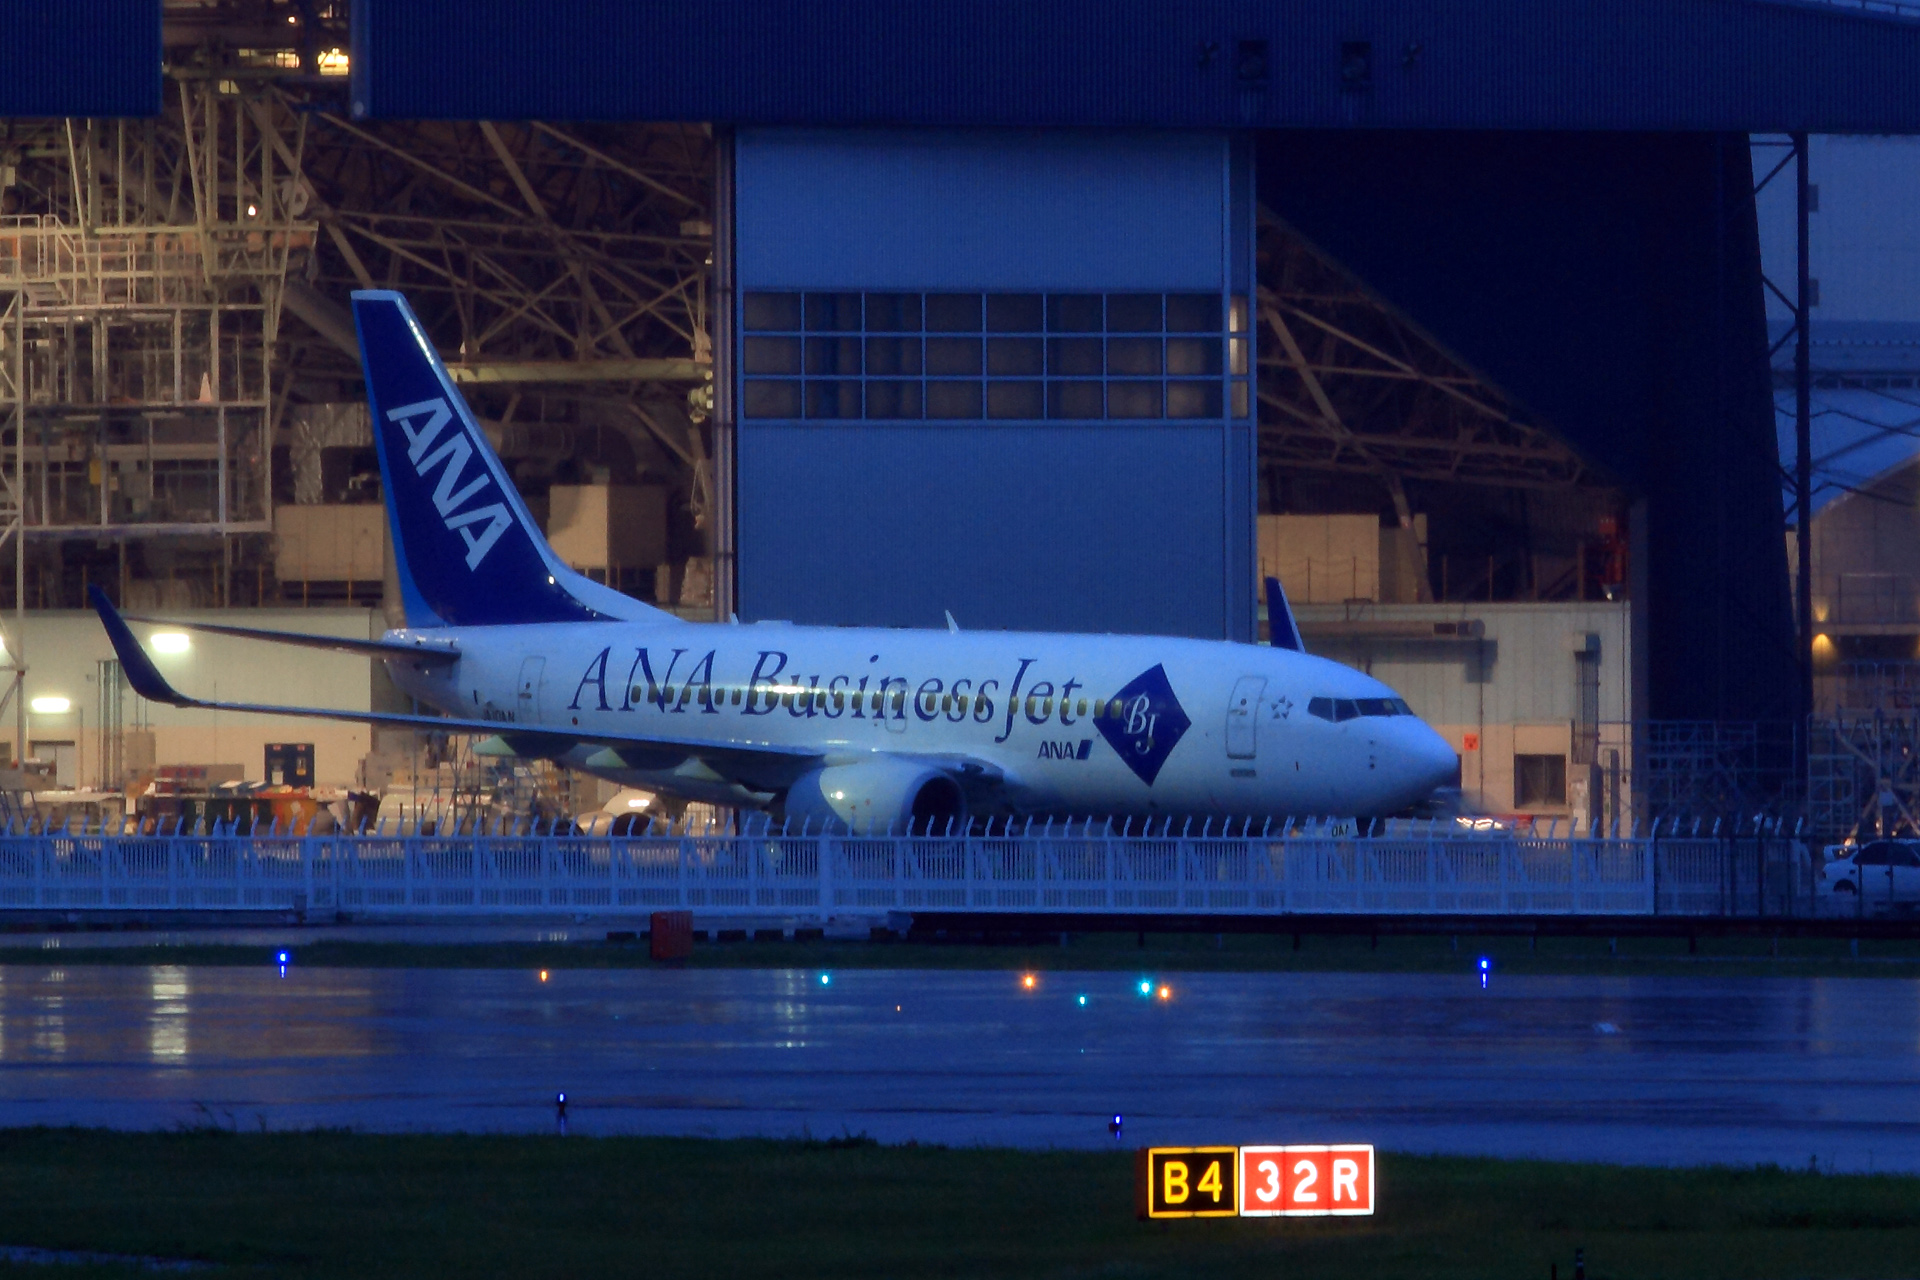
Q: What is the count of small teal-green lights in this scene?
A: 3